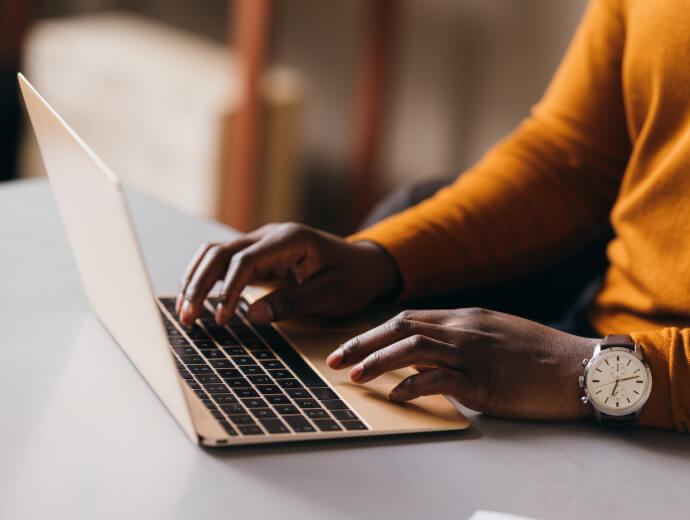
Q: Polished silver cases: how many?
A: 1